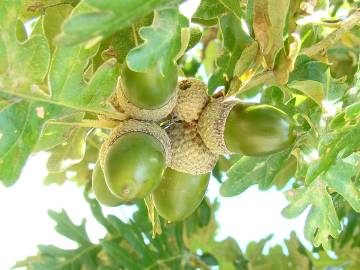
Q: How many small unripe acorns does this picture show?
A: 5